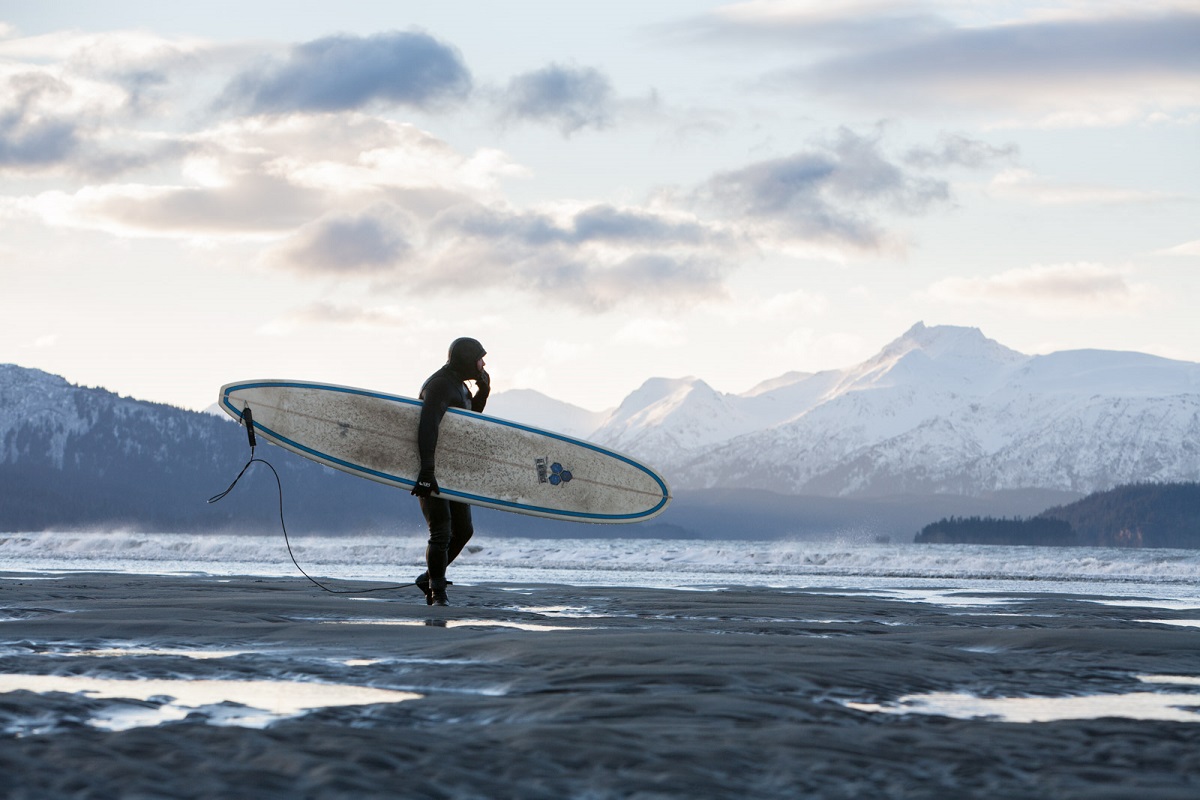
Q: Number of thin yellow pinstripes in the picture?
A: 0